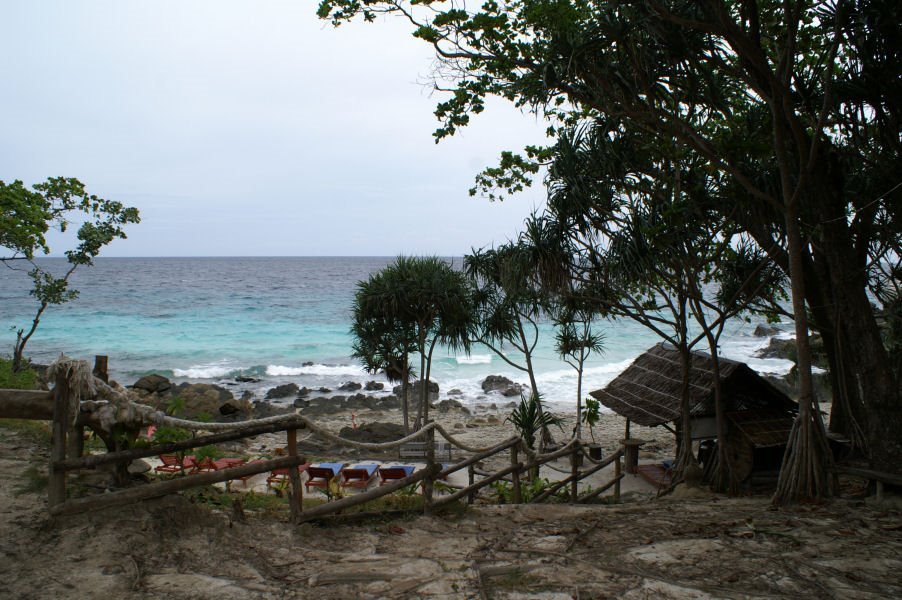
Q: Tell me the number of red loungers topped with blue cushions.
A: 3